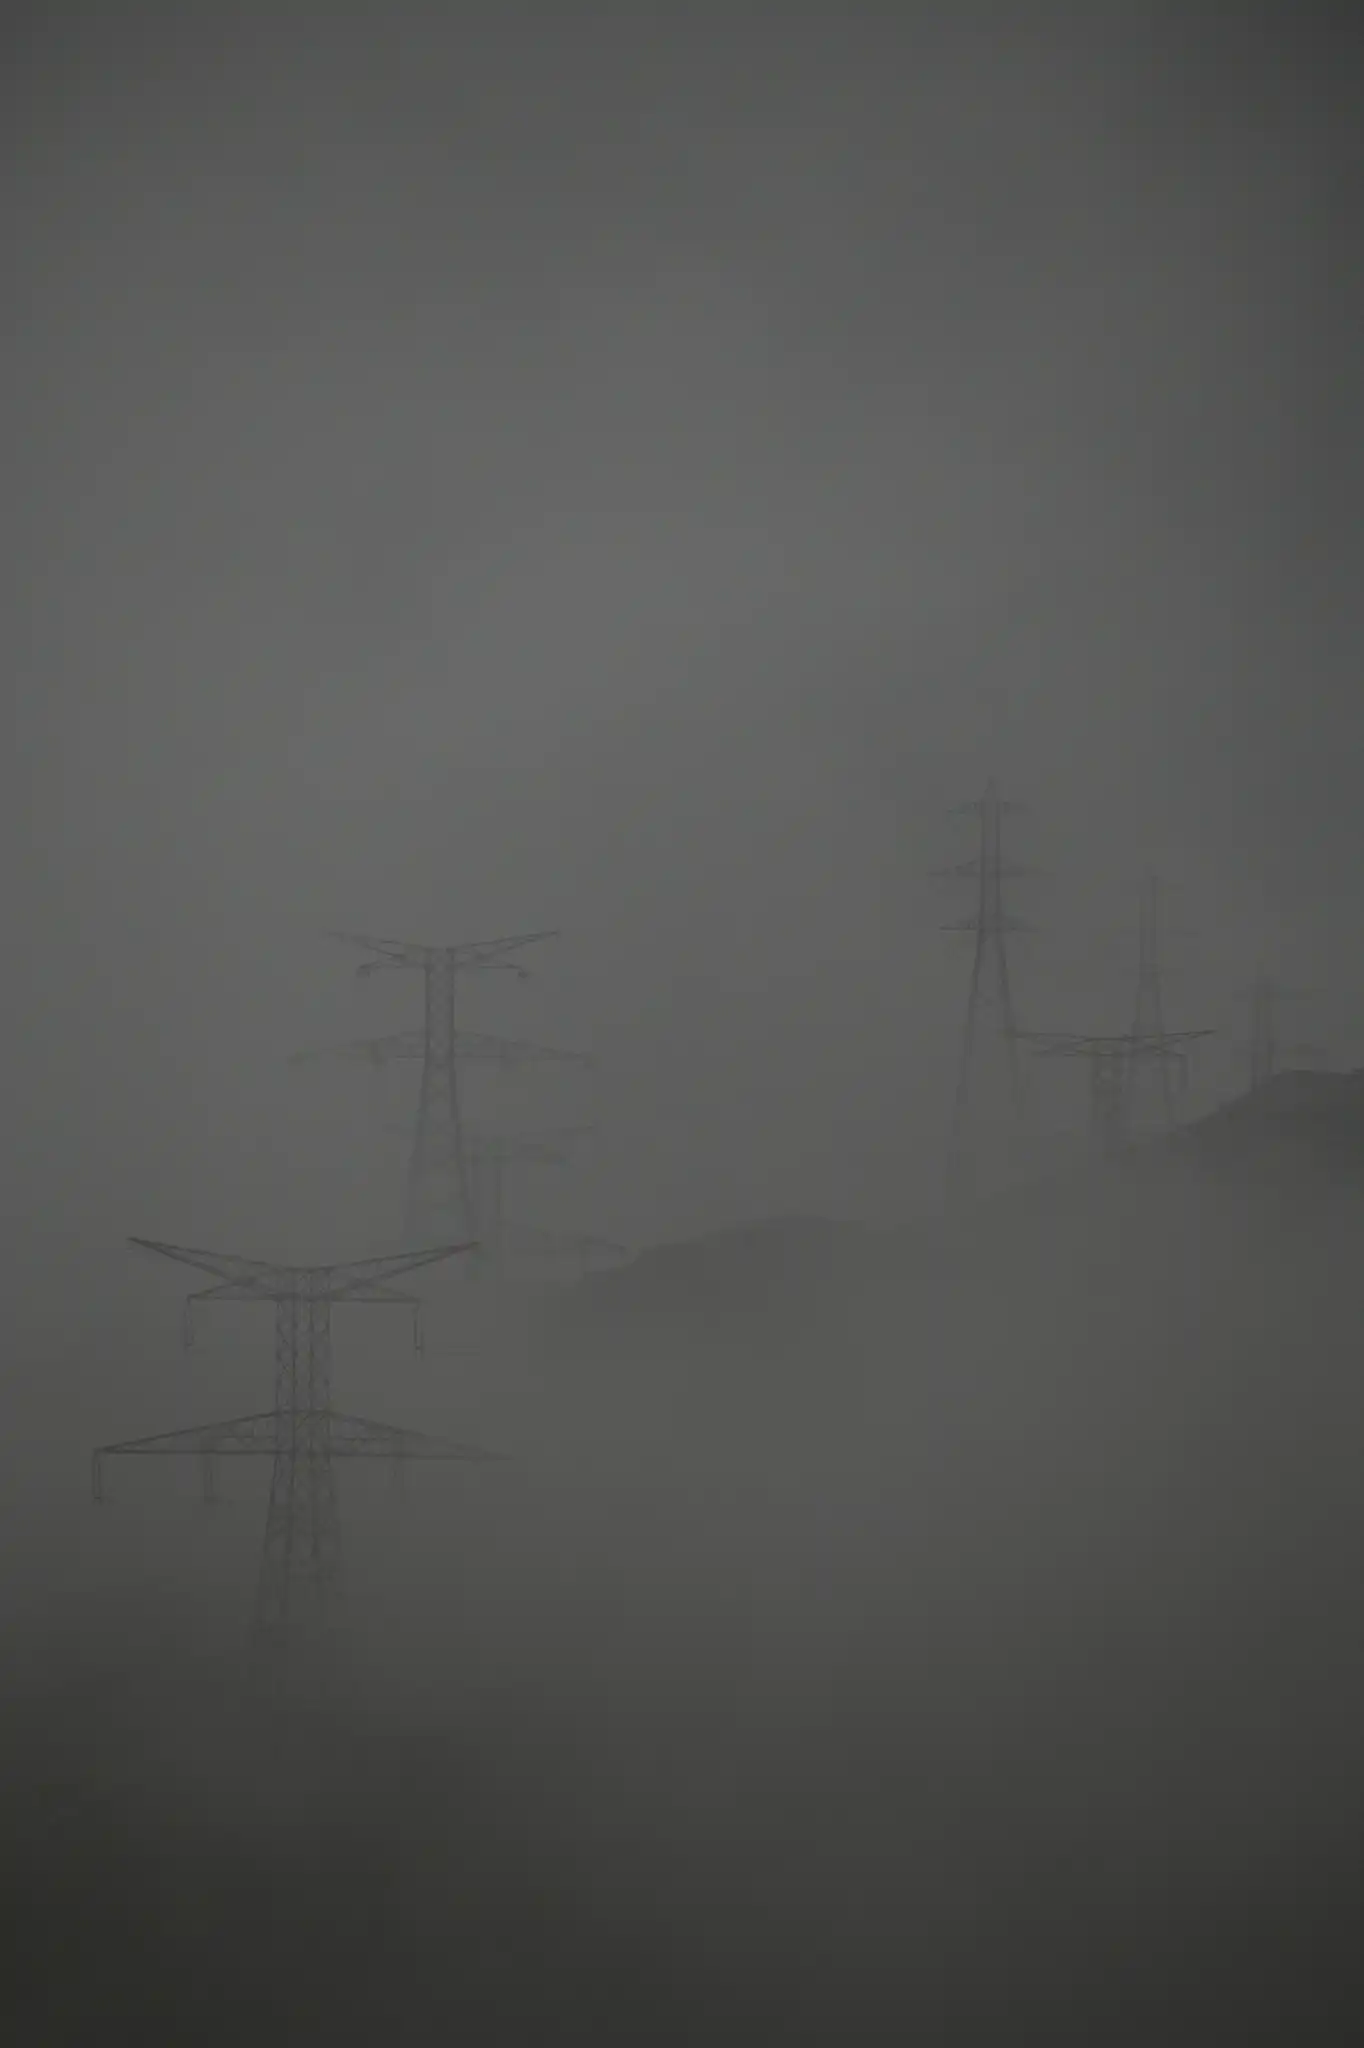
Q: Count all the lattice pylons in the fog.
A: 7